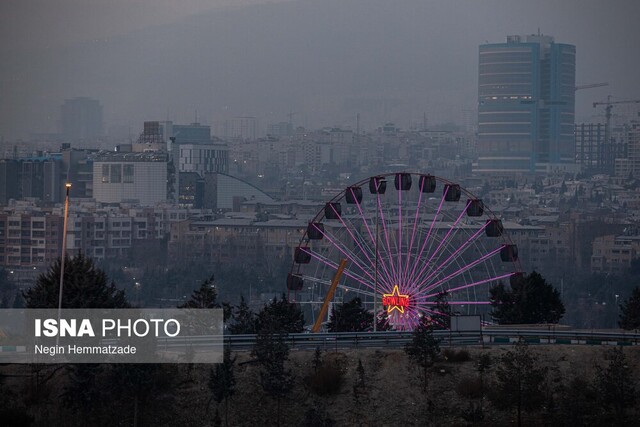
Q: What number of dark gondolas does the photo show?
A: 13